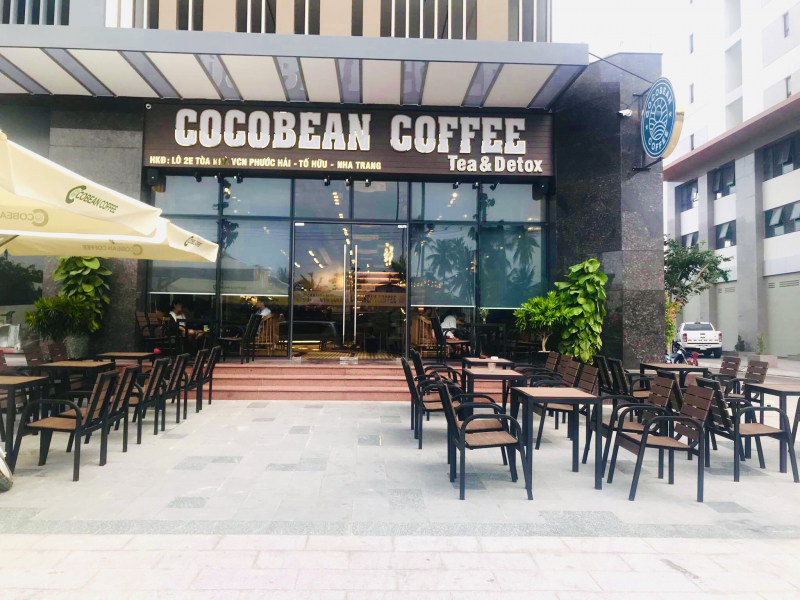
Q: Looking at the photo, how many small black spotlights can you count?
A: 9